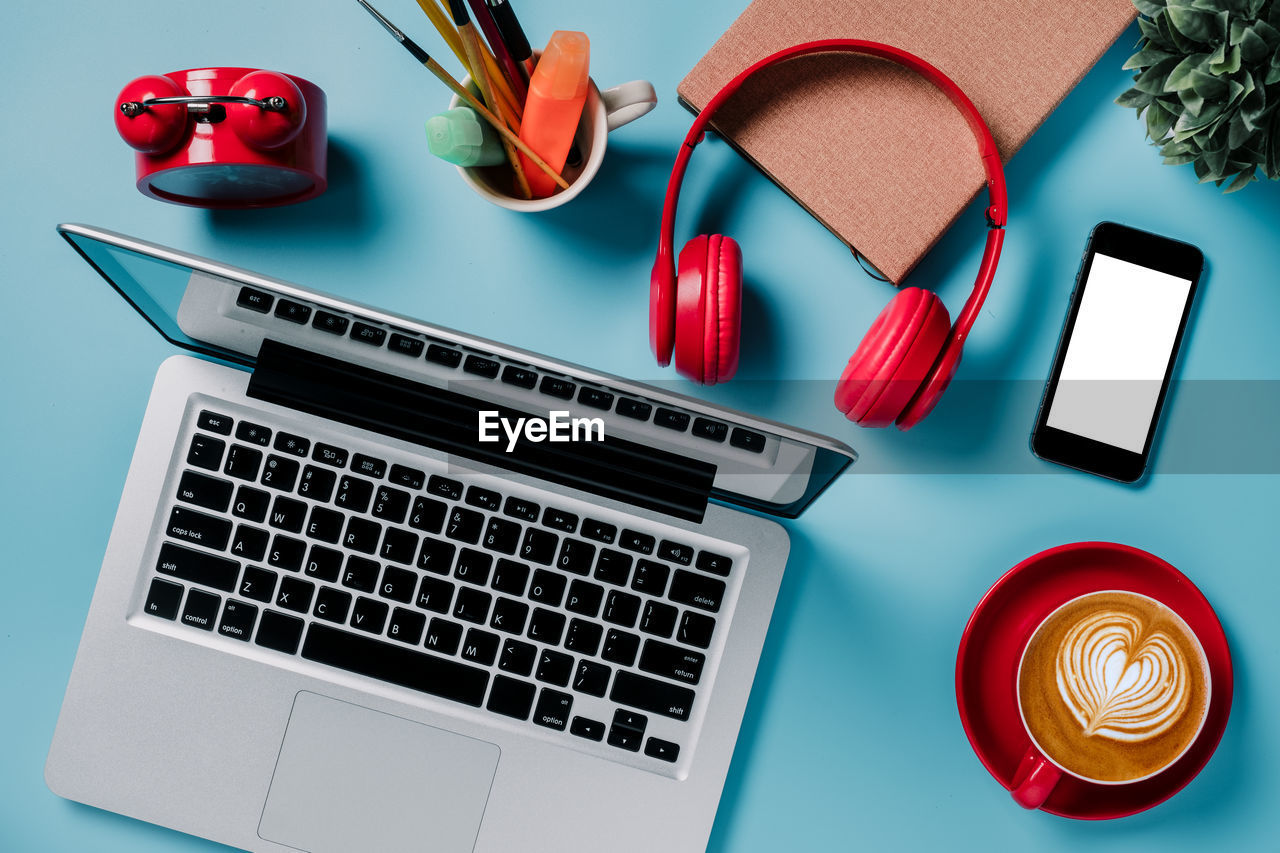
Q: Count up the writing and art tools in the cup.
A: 8